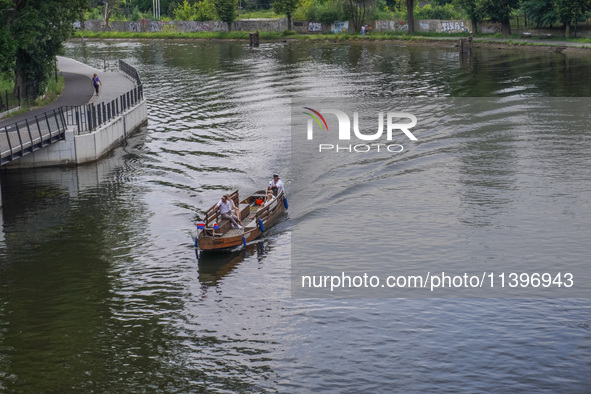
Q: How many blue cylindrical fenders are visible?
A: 4